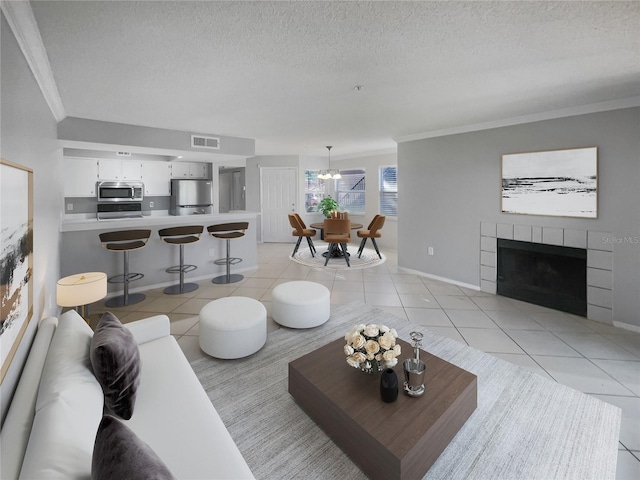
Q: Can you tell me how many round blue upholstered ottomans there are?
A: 0